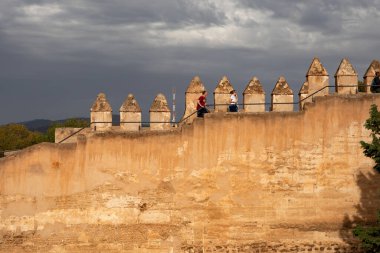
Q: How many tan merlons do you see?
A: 11